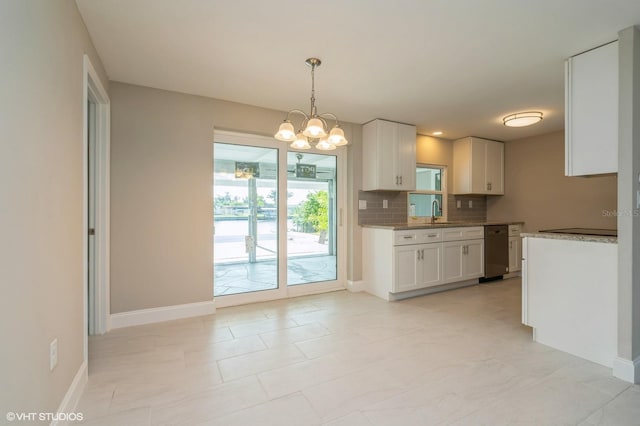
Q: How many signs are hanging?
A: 2